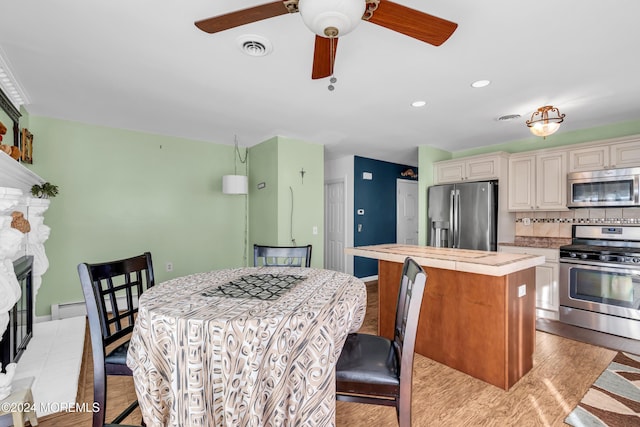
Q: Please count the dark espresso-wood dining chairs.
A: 3